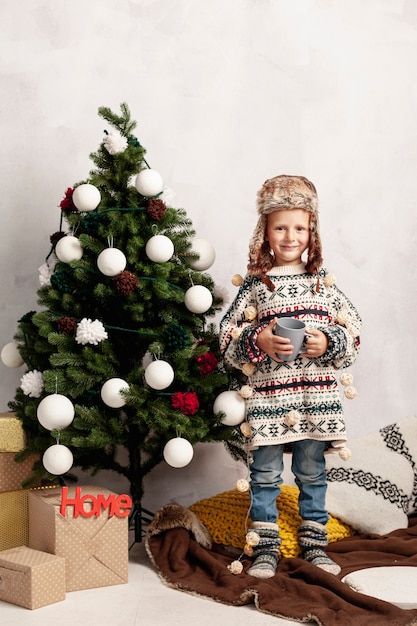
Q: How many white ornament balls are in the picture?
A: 14